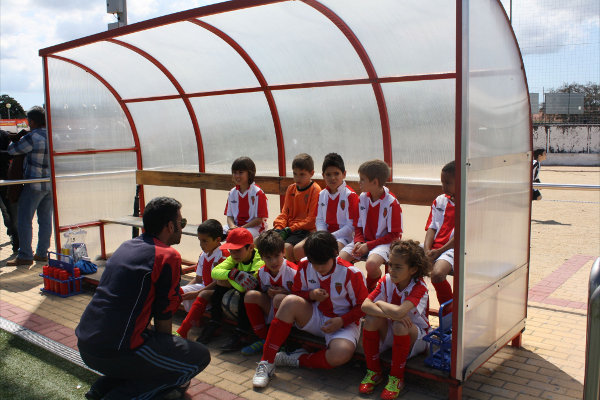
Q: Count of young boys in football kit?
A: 10